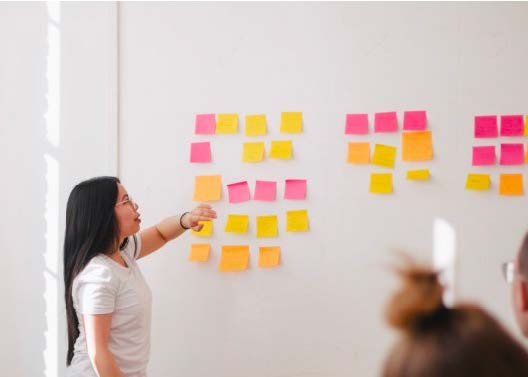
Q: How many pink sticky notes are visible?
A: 12